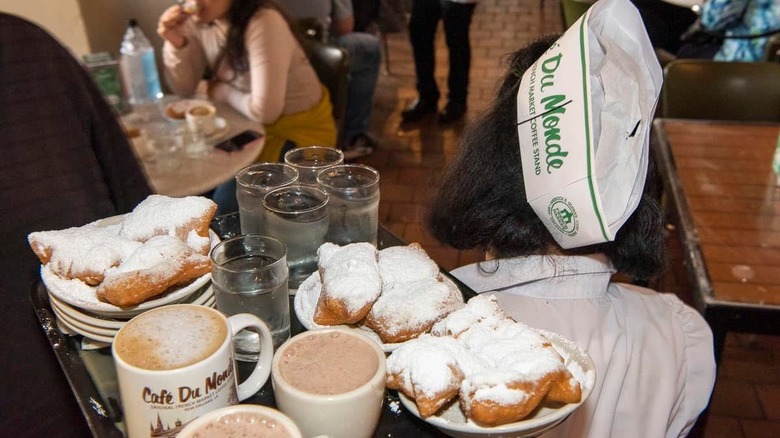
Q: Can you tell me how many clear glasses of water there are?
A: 5